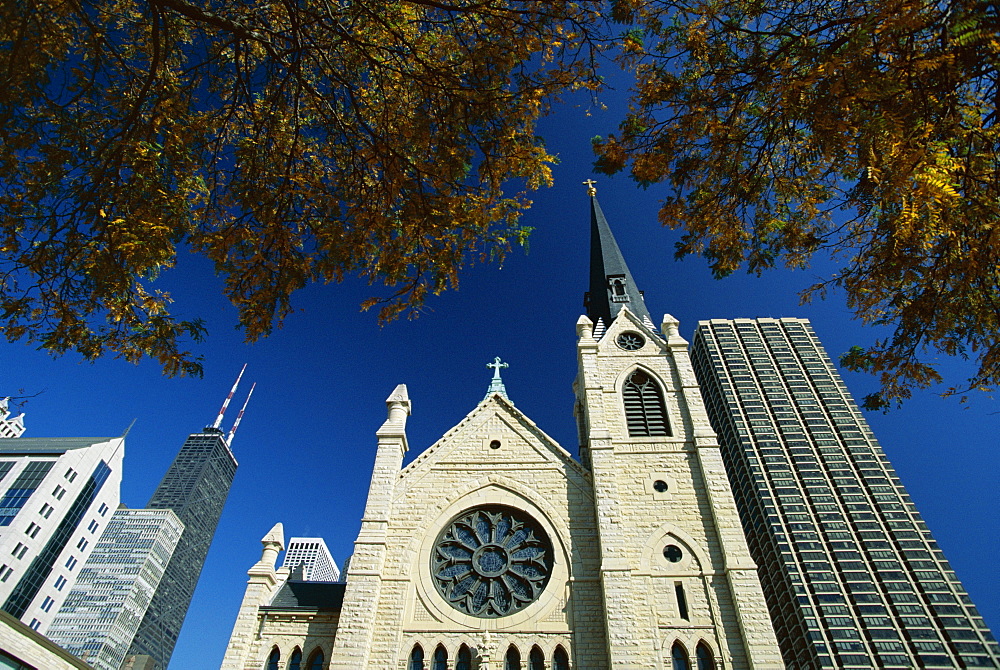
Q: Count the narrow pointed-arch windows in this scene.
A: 11